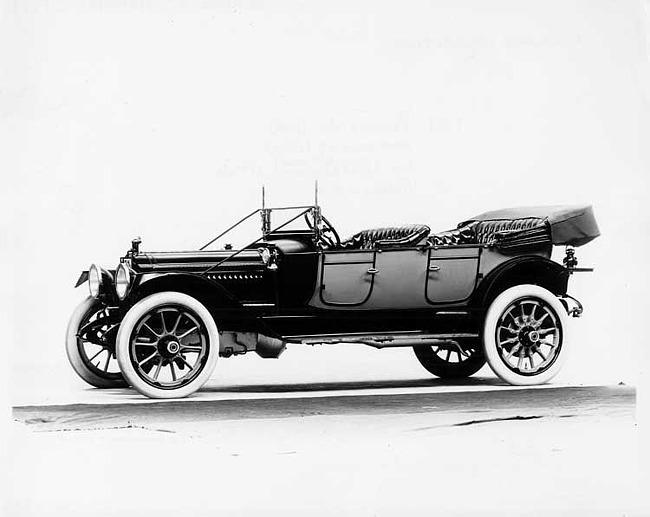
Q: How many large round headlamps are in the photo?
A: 2